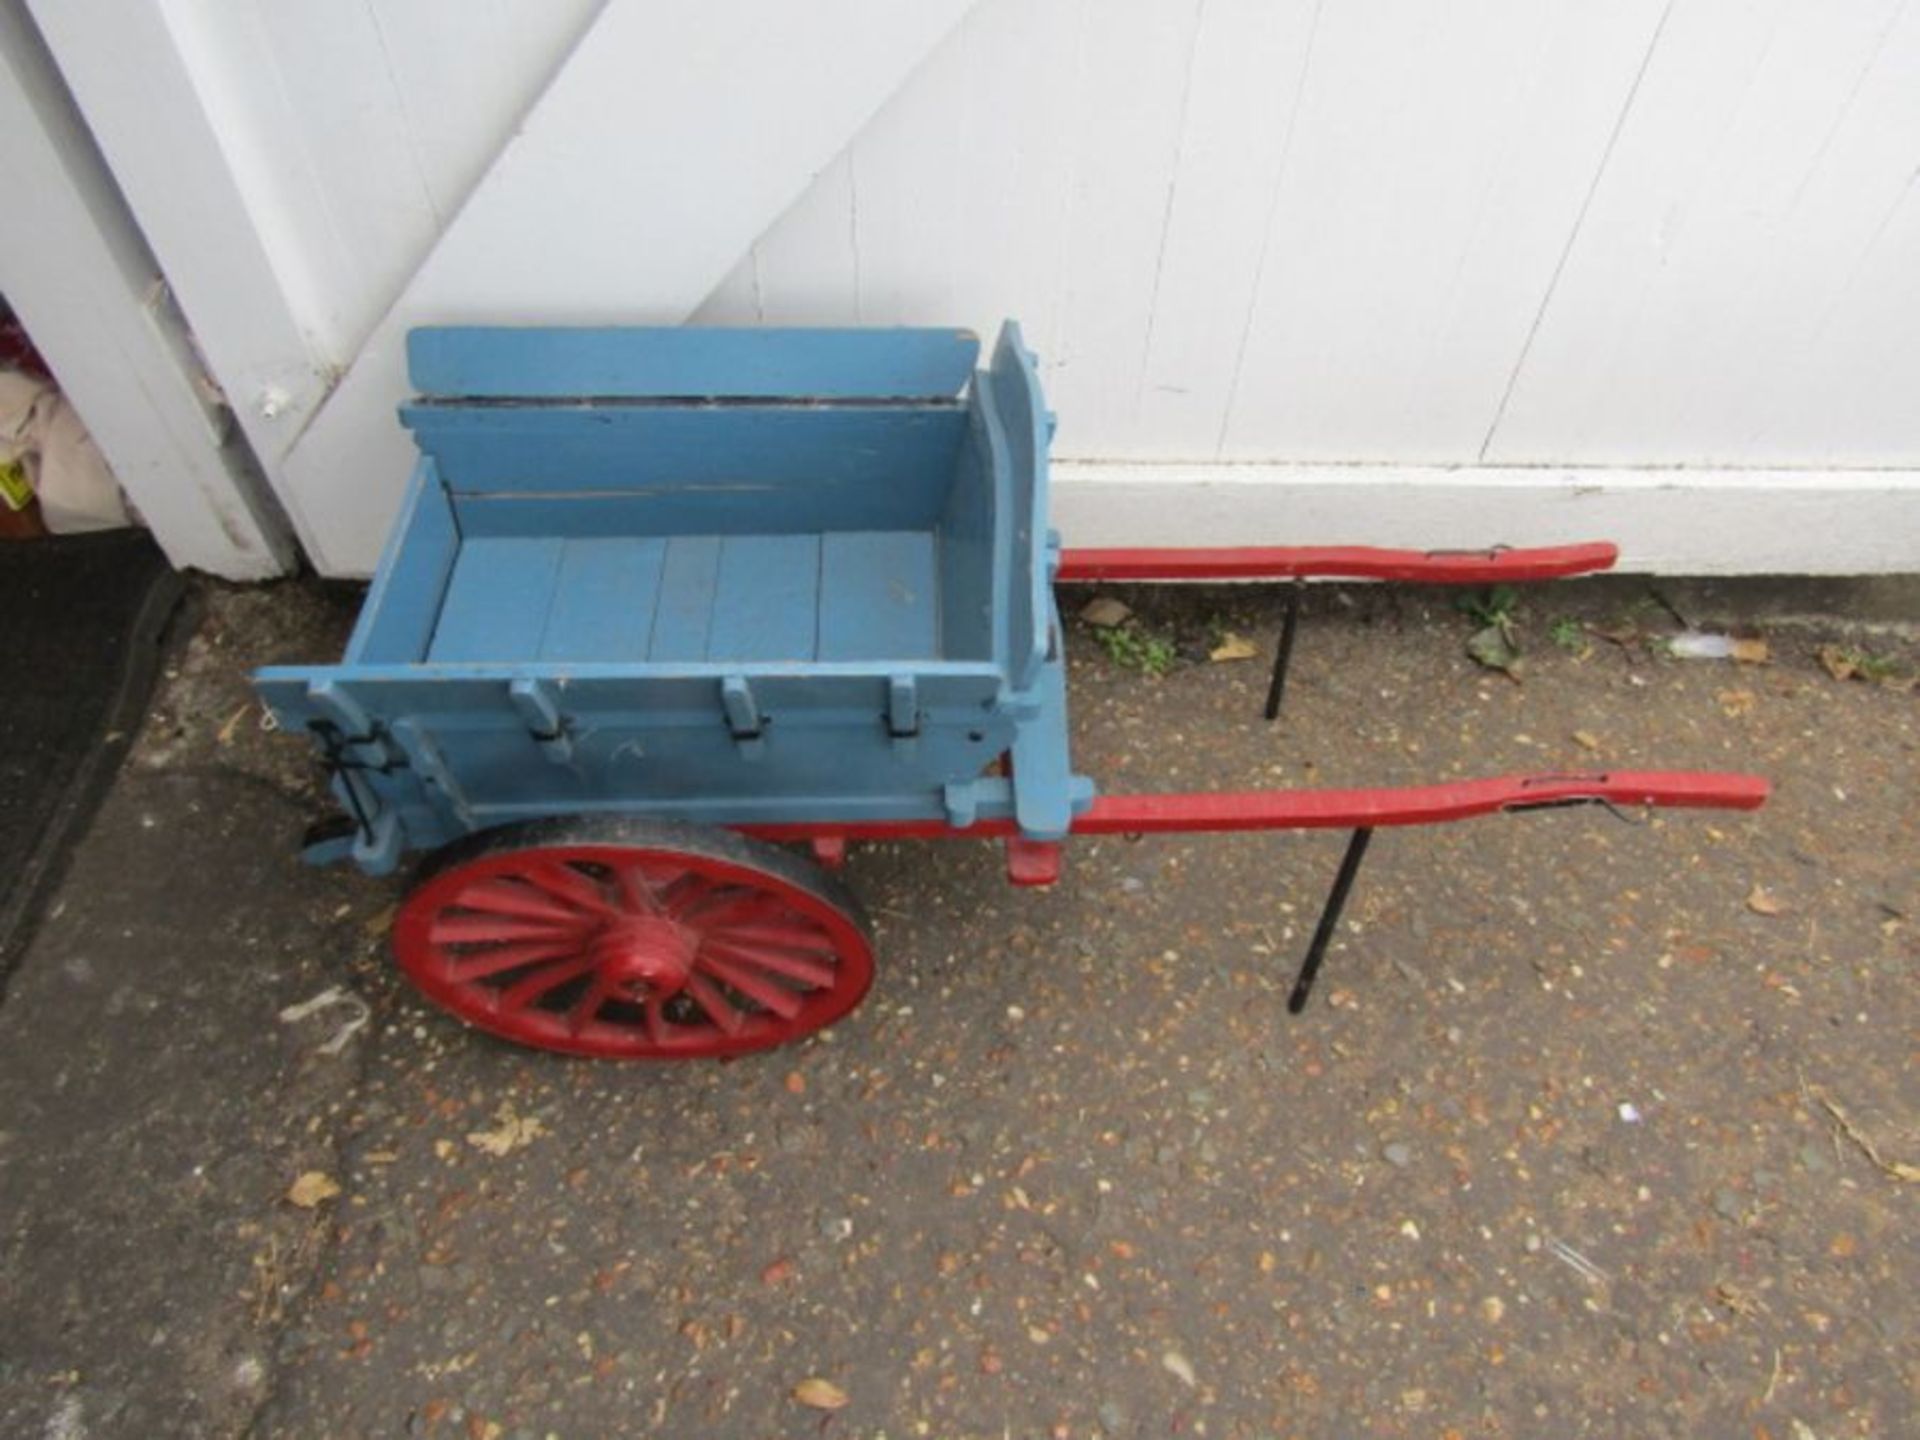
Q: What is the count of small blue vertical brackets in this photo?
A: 4